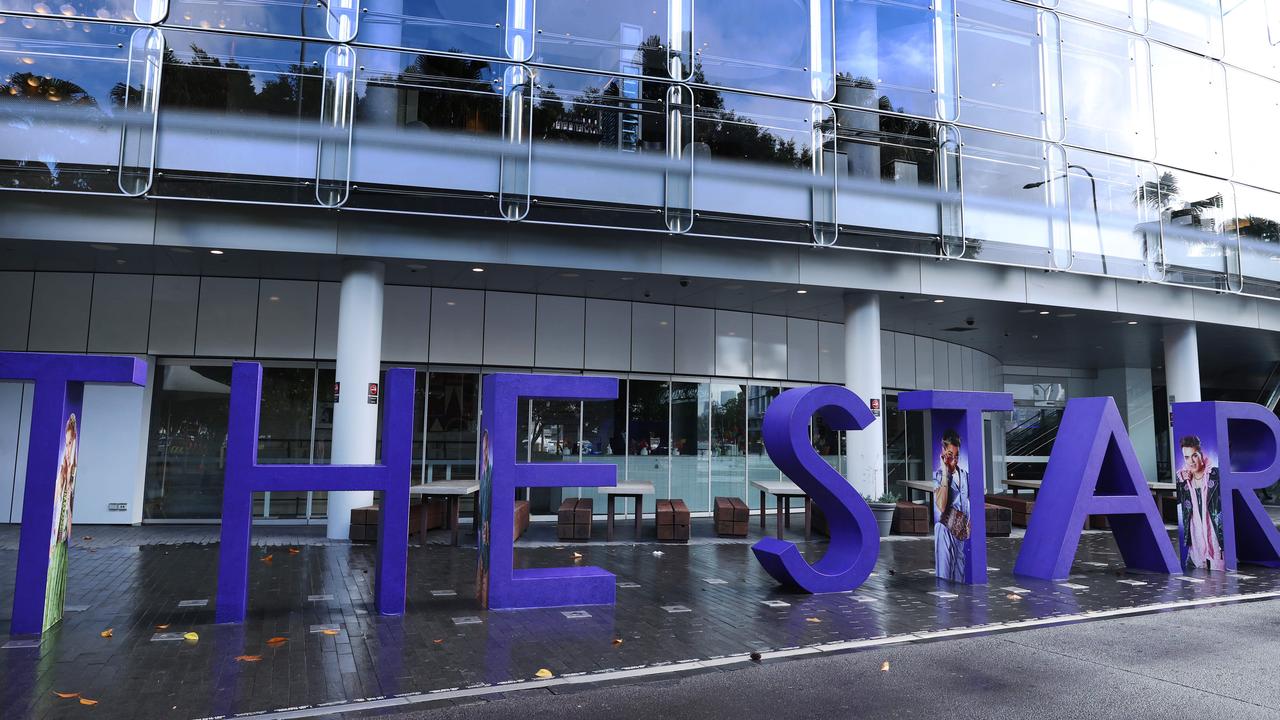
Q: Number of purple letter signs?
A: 7